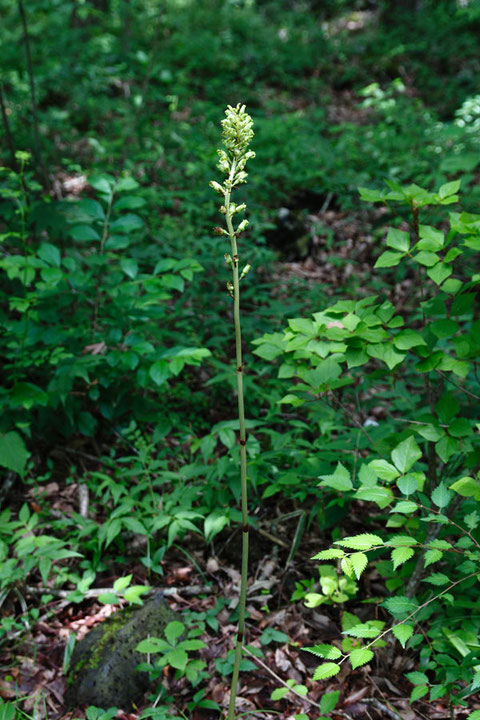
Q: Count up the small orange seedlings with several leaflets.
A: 0